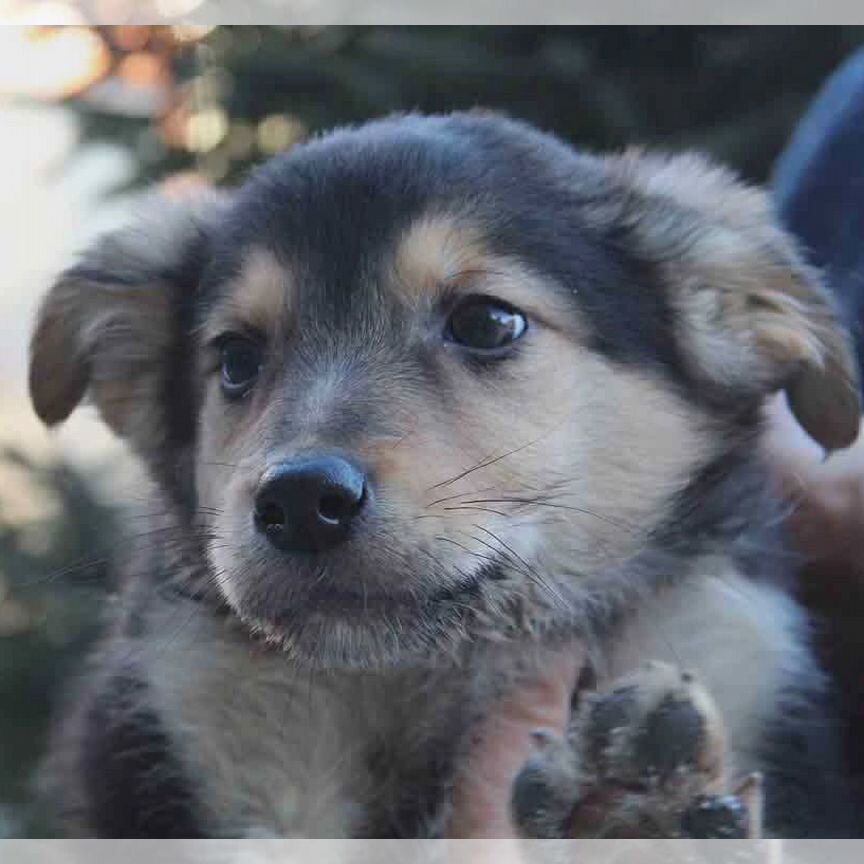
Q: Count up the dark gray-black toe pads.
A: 4